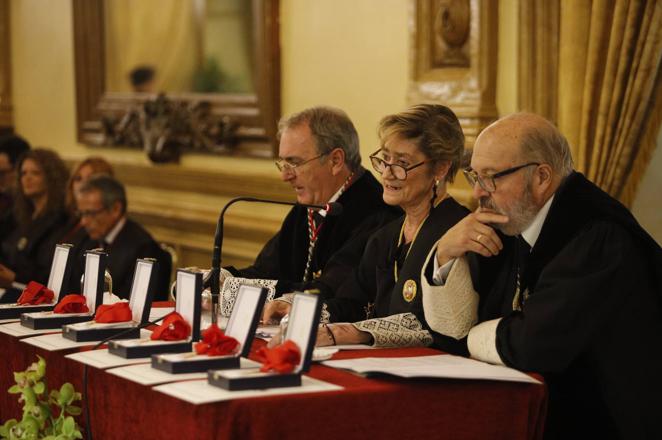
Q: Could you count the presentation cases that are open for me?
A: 6